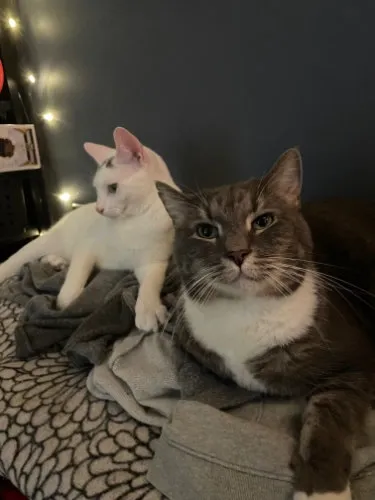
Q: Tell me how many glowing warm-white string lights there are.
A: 4